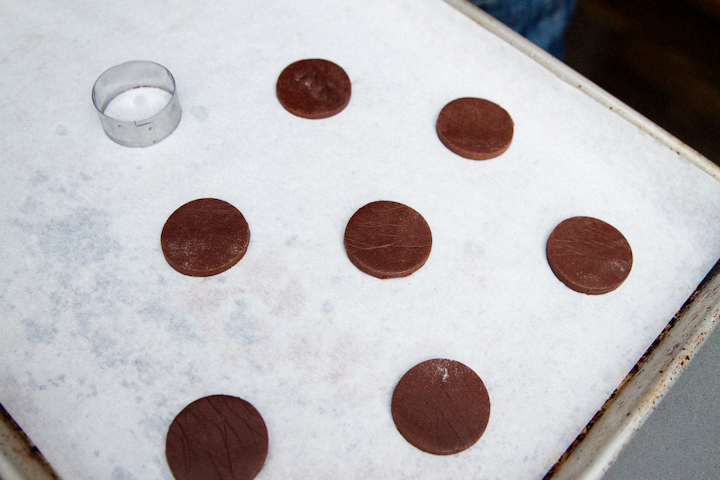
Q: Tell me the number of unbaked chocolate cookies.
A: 7